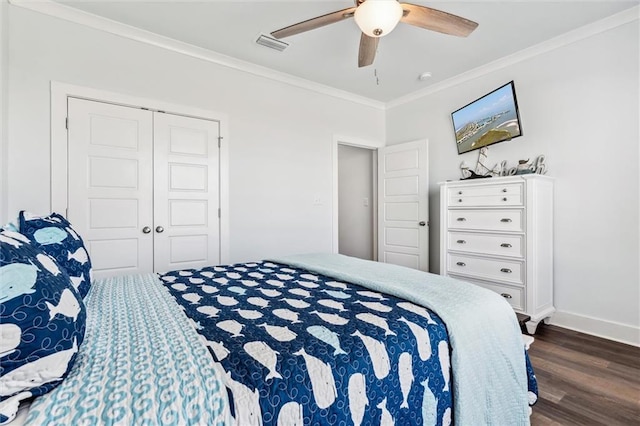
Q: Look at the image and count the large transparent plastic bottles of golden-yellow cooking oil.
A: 0